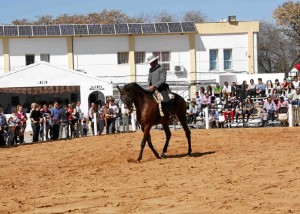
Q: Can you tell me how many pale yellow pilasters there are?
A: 5